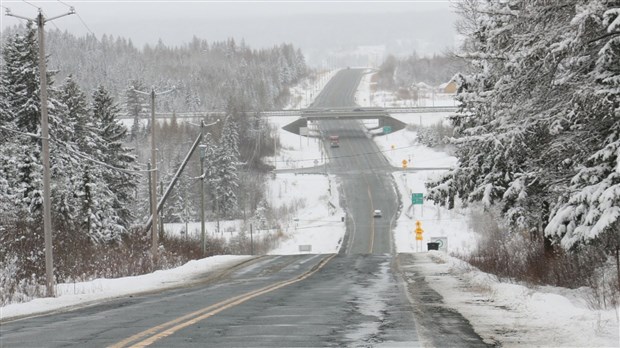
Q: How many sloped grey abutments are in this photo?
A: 2